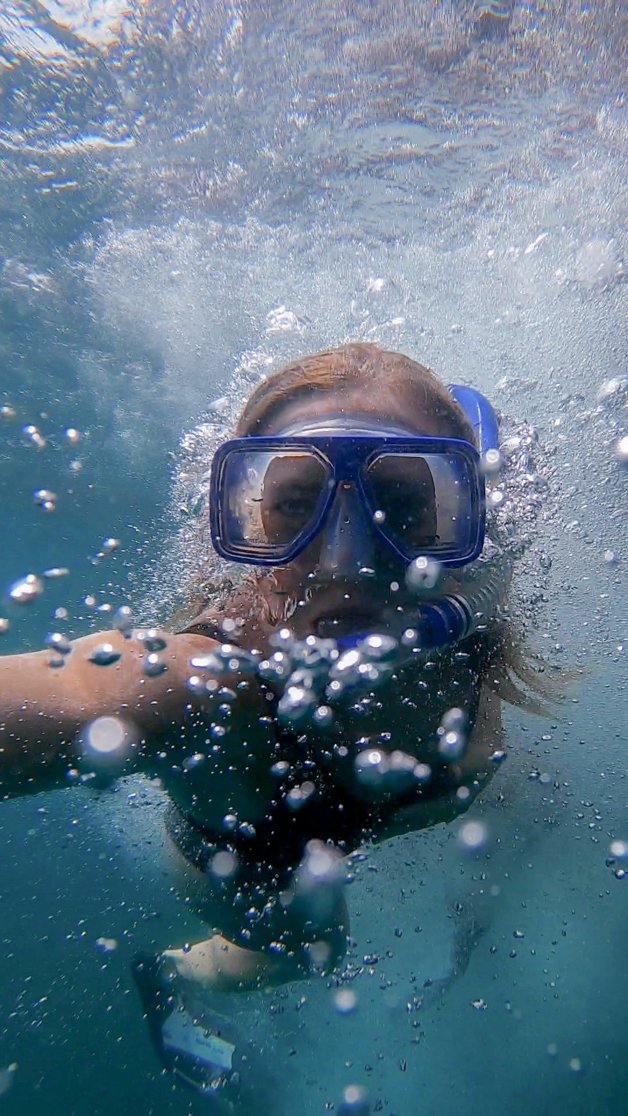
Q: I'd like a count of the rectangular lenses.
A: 2